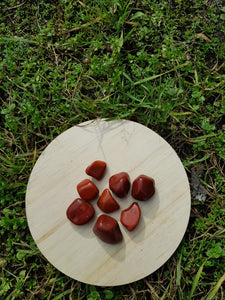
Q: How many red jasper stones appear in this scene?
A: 8